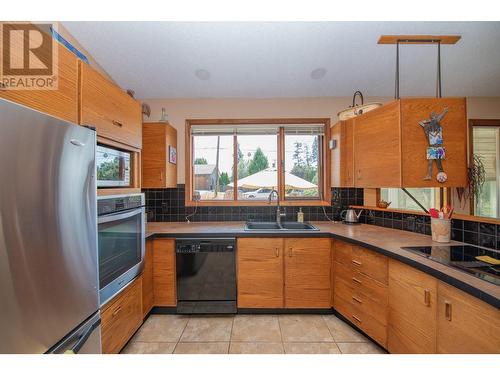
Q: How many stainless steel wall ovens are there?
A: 1